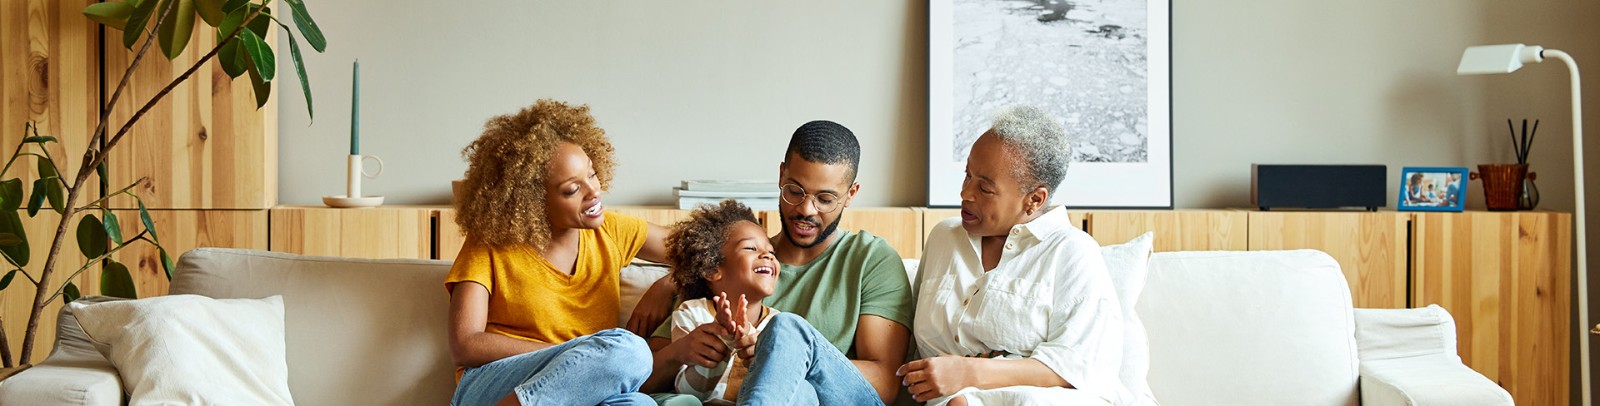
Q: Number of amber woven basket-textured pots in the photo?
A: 1